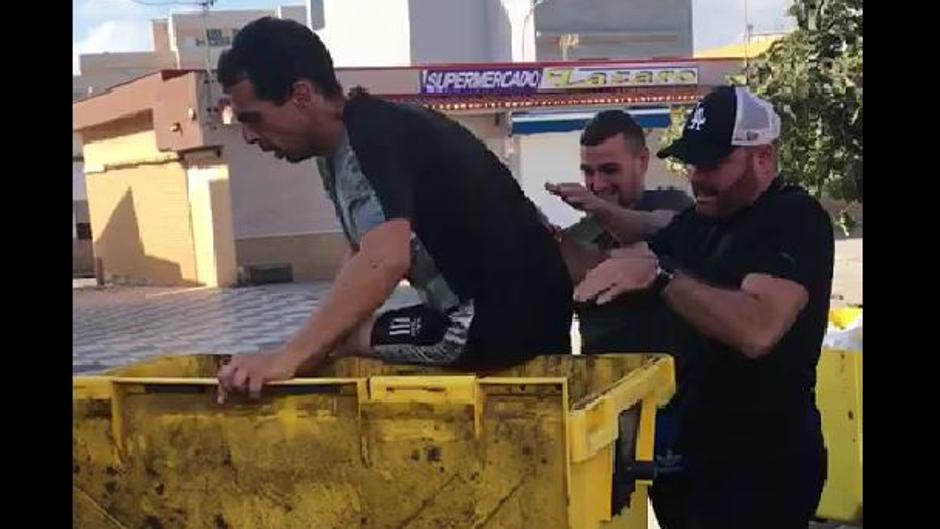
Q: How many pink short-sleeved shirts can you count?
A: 0